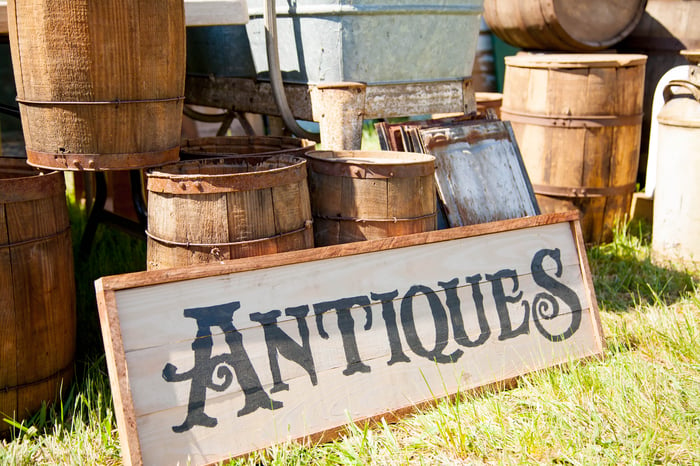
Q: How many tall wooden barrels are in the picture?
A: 3